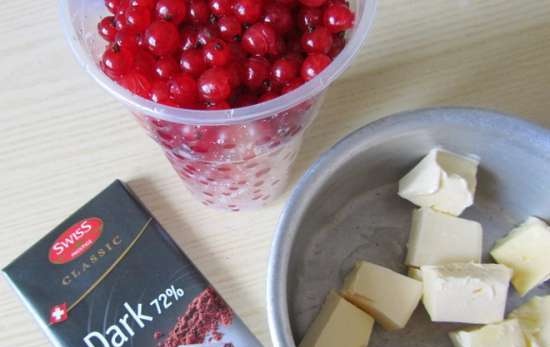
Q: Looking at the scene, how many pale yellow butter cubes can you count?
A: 8